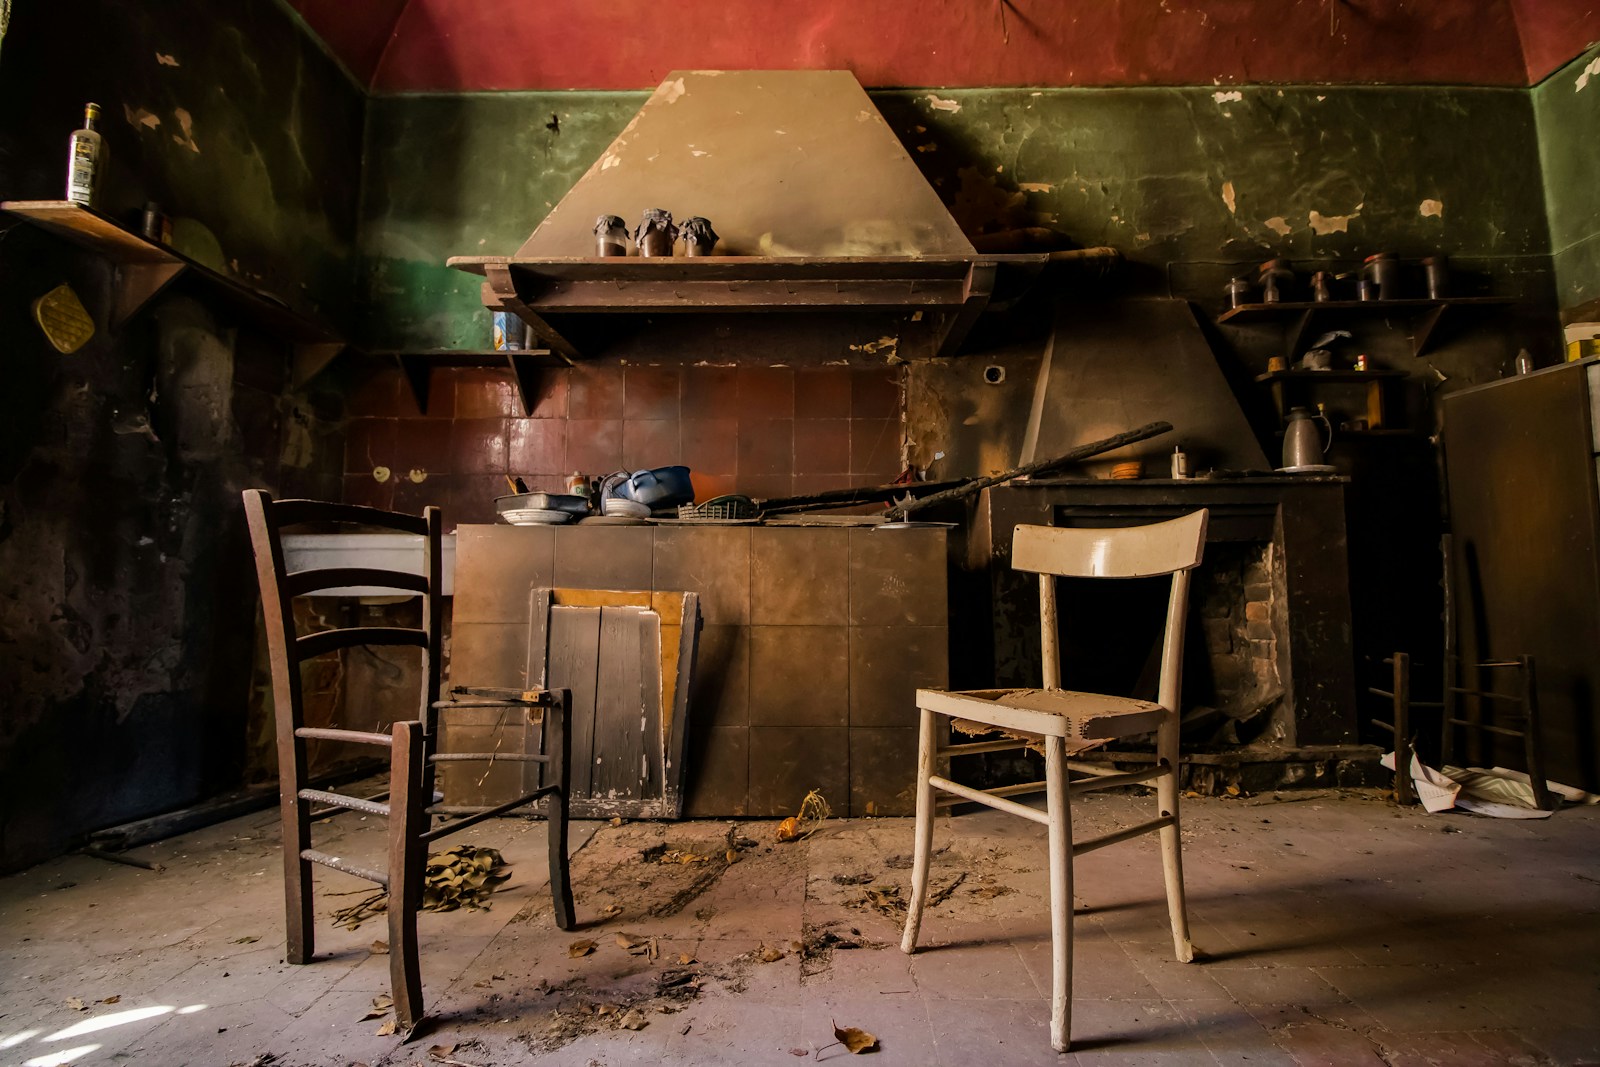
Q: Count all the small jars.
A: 3